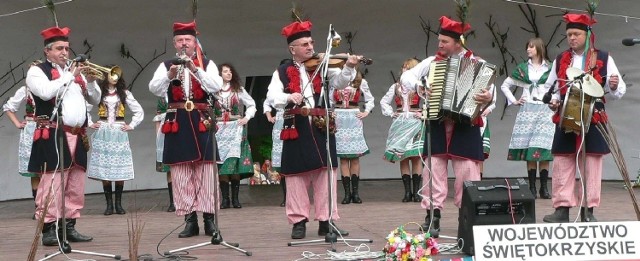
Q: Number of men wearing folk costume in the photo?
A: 5